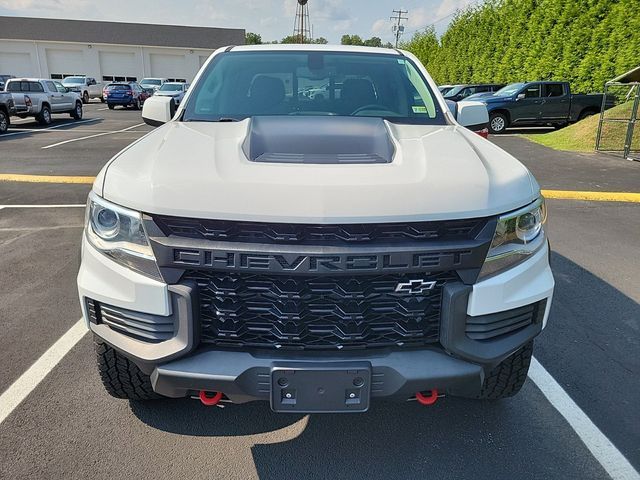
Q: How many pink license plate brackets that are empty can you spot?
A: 0